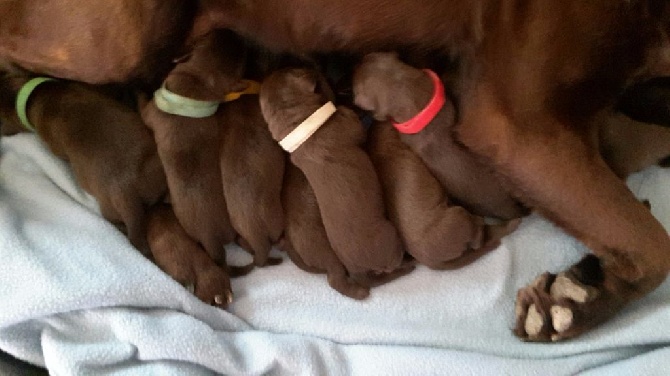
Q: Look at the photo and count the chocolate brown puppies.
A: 7